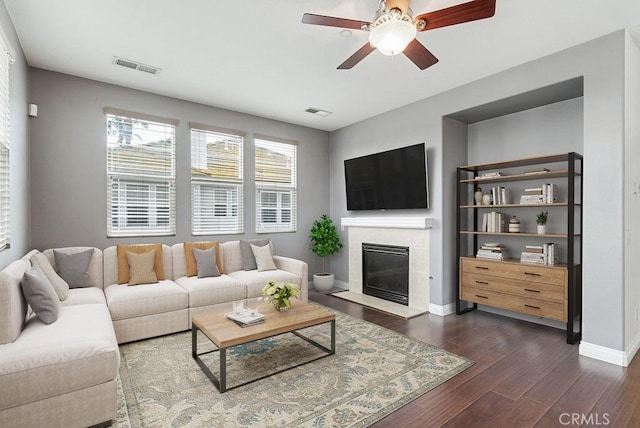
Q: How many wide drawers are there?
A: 3